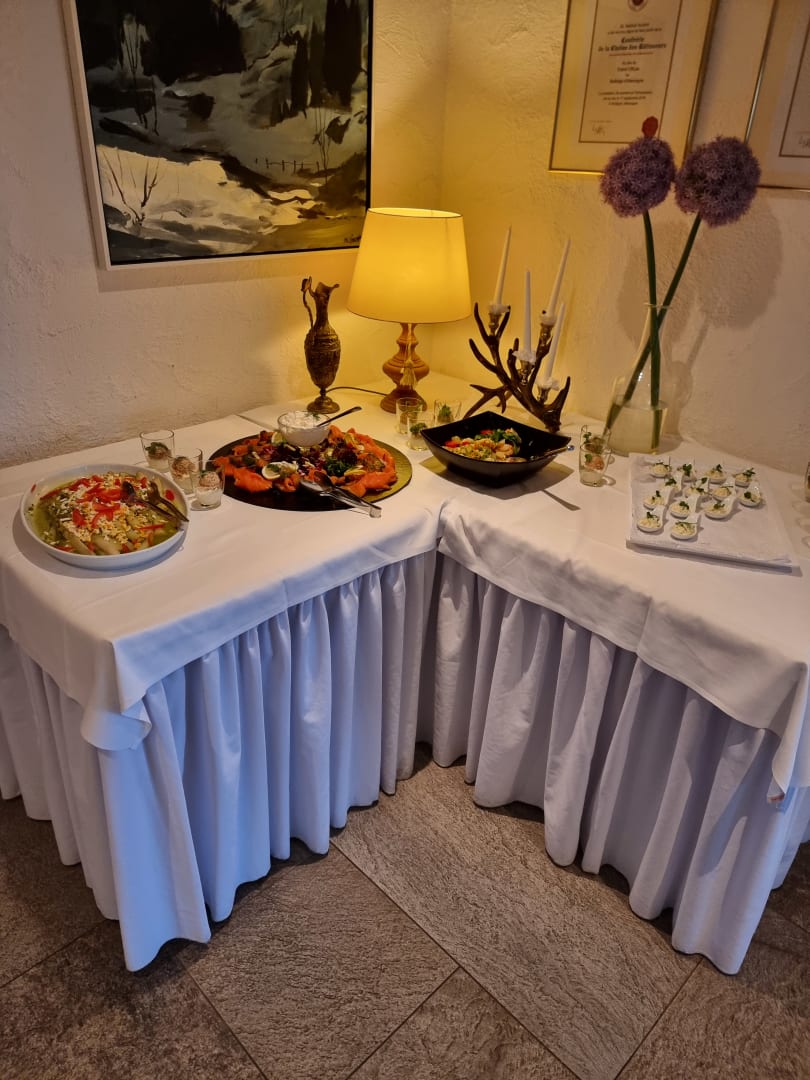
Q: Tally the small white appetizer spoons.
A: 13